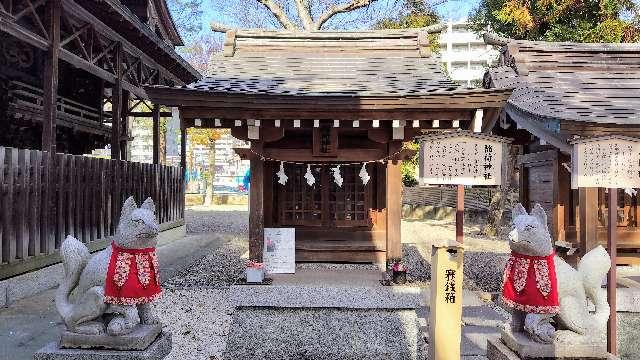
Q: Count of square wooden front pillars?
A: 2